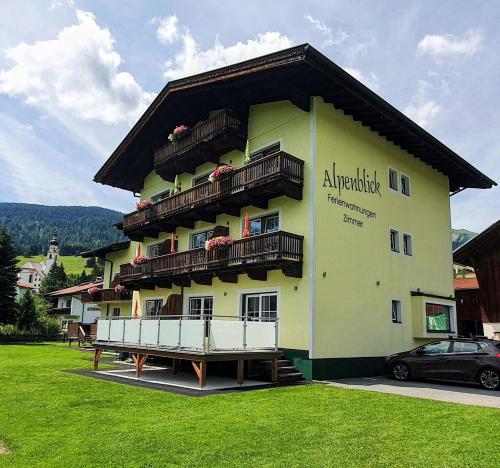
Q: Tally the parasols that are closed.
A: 6